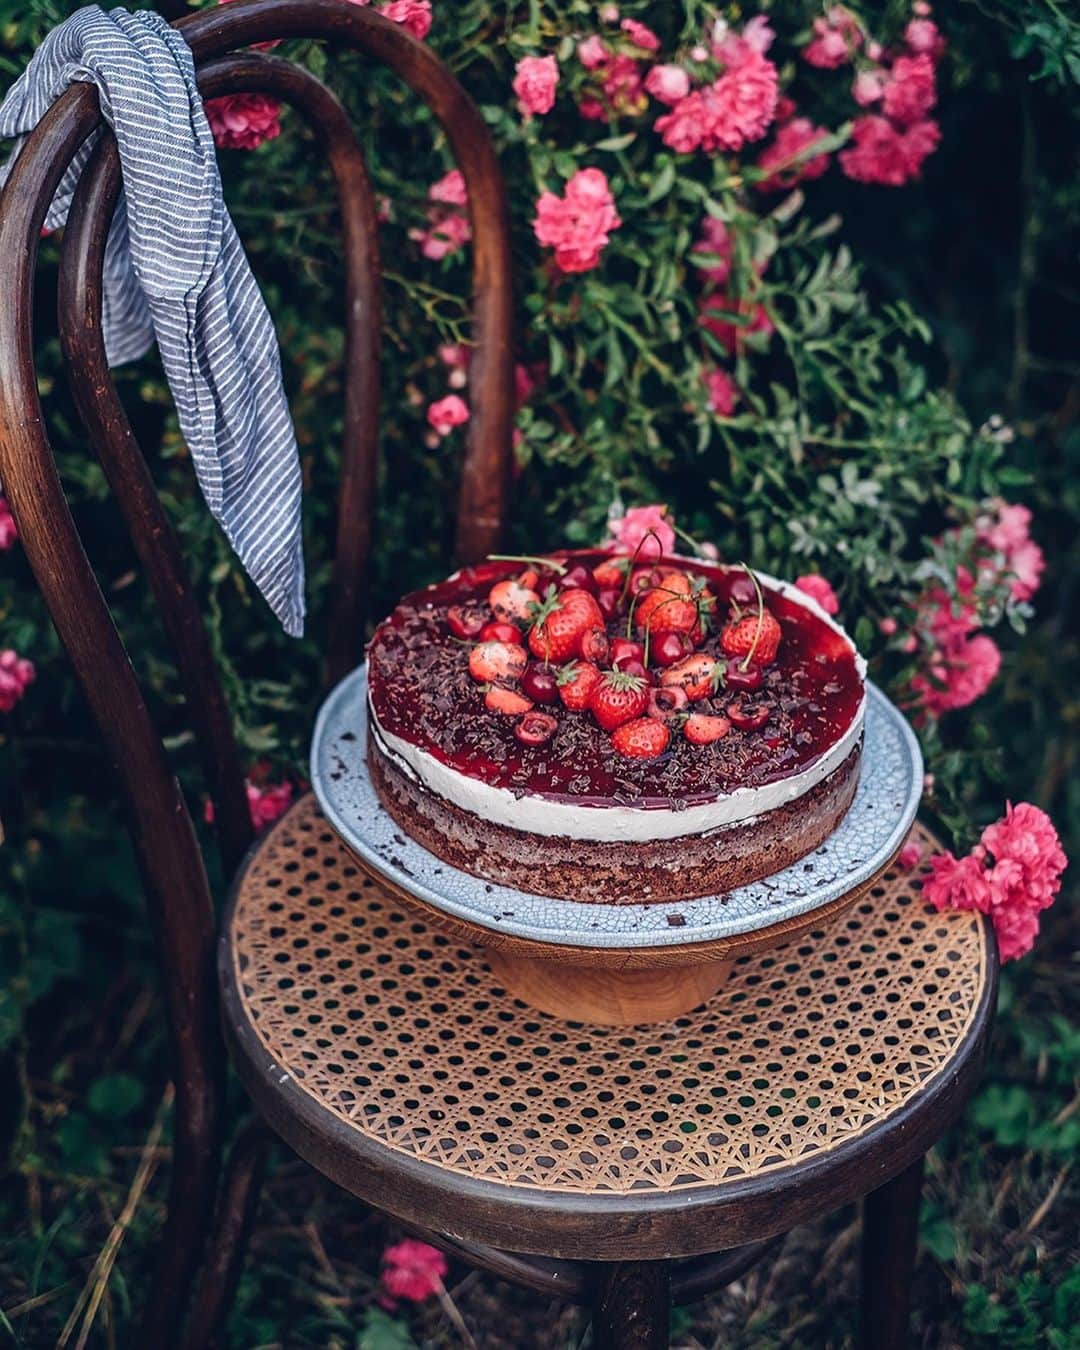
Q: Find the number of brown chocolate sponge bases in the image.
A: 1